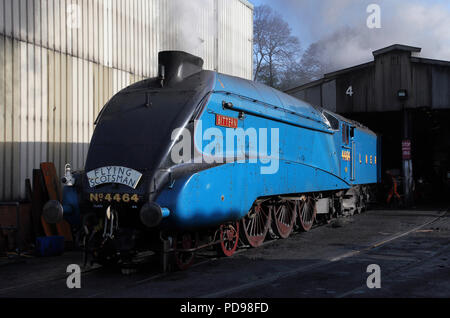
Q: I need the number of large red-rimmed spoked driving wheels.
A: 3